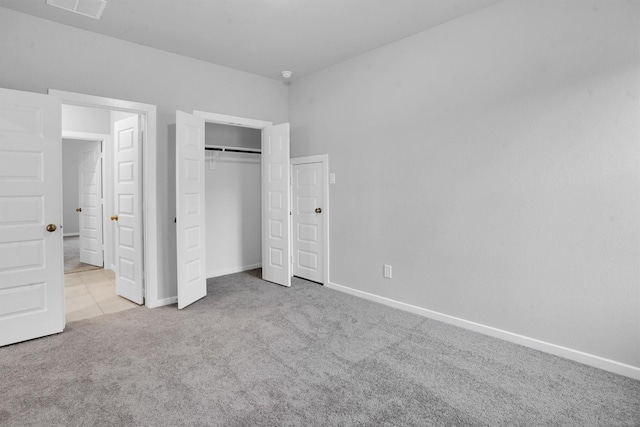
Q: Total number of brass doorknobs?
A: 4